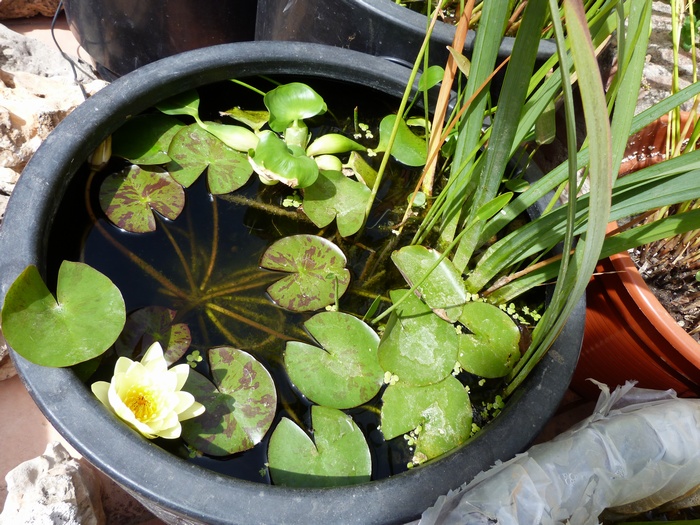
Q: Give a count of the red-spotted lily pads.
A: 5